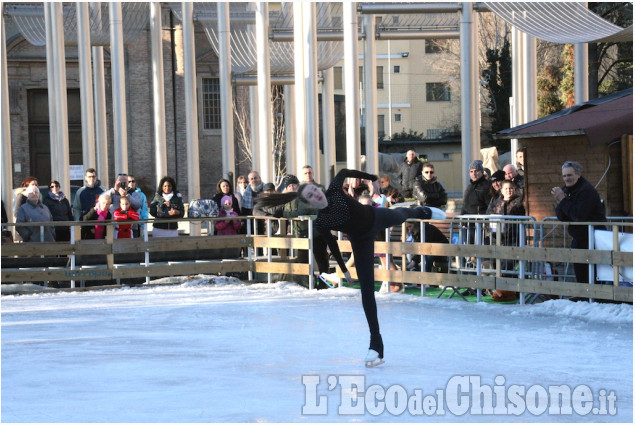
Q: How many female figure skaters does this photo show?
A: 1